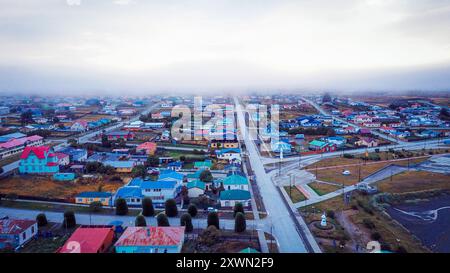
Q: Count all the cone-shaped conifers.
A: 12